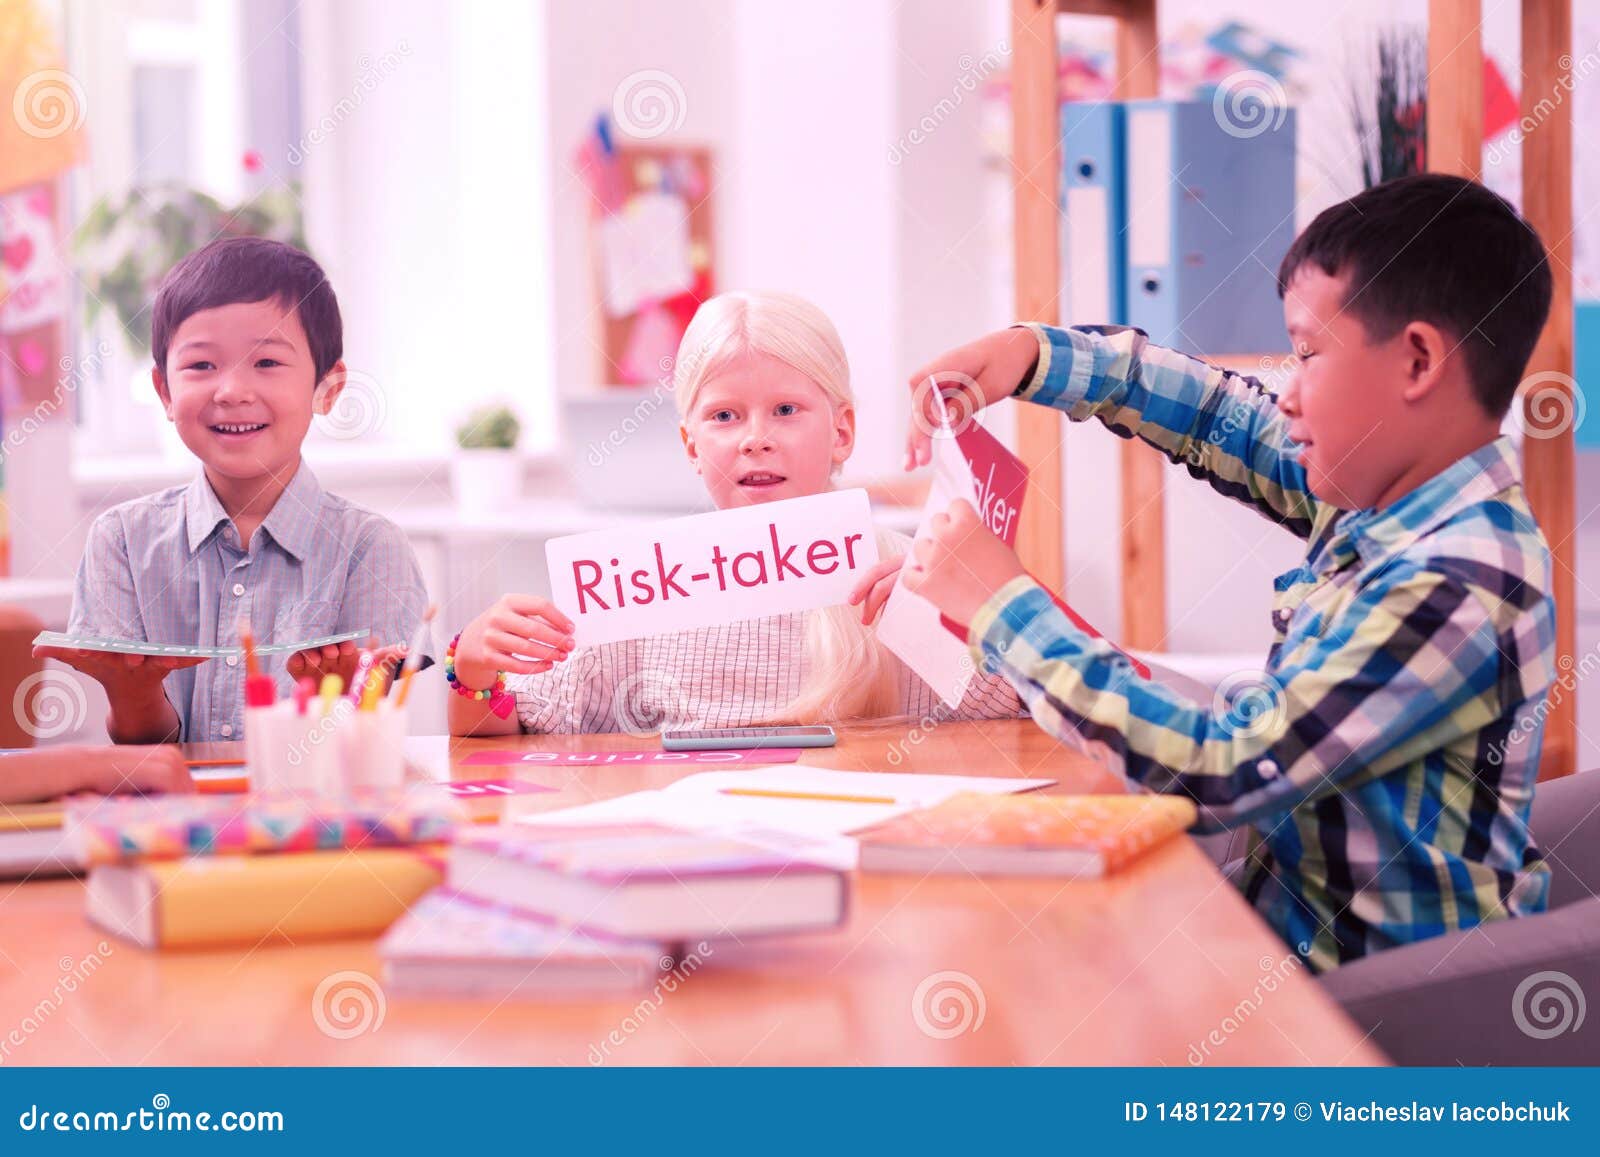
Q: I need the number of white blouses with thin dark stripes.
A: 1